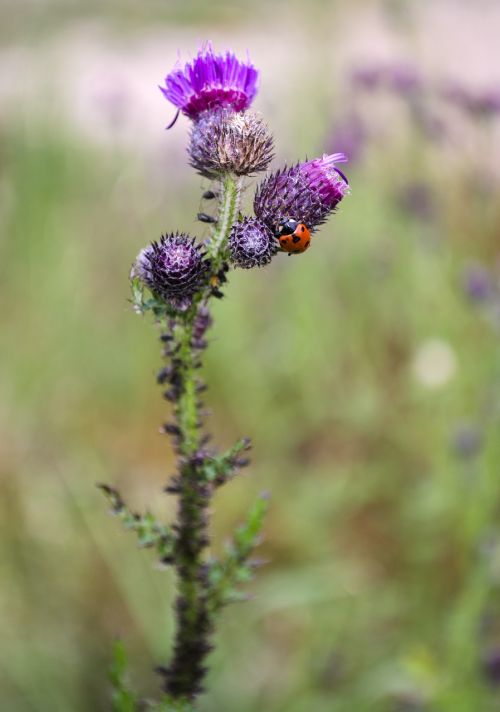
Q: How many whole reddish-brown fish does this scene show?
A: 0